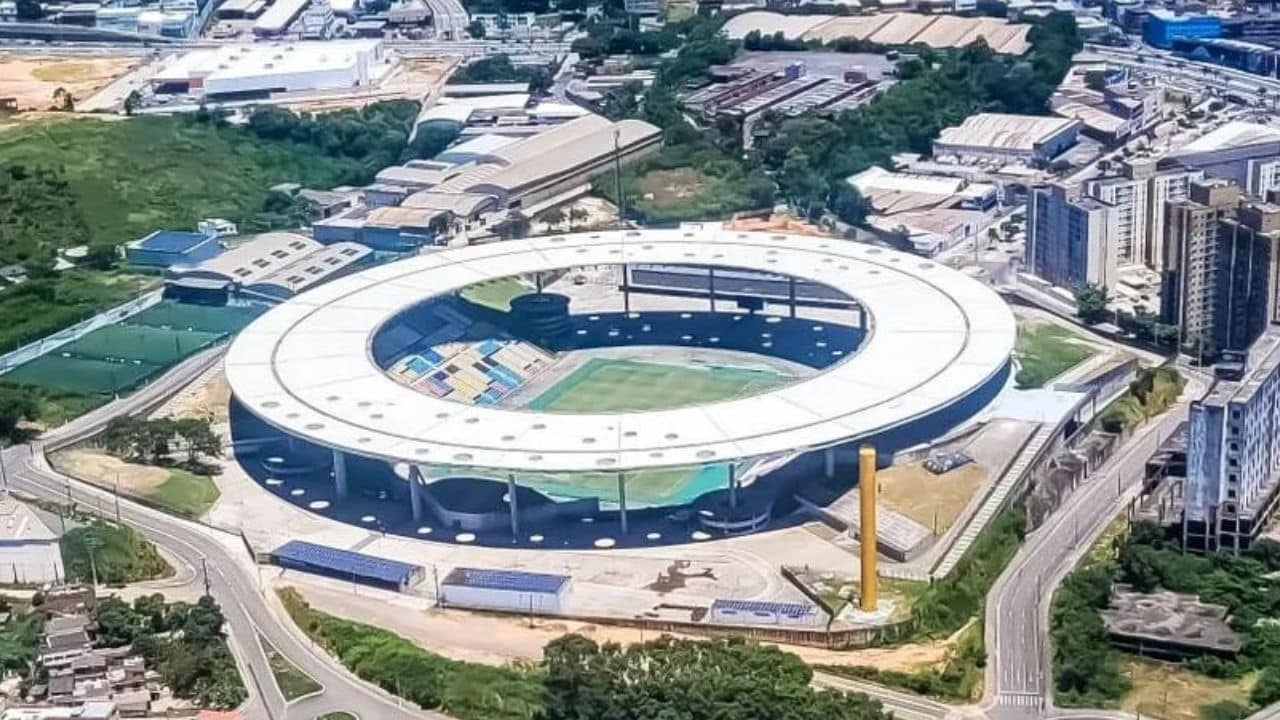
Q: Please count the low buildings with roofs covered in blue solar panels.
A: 3